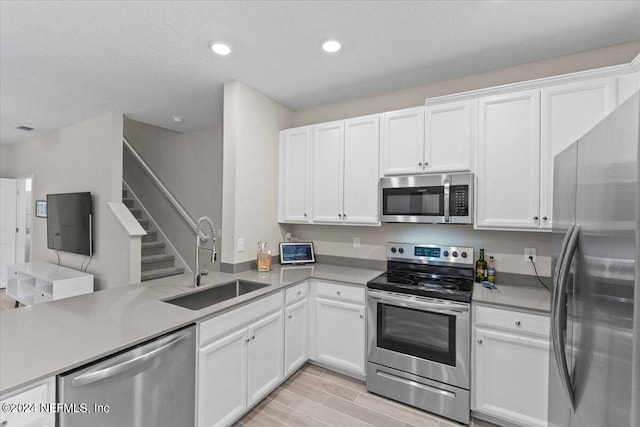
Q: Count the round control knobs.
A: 5